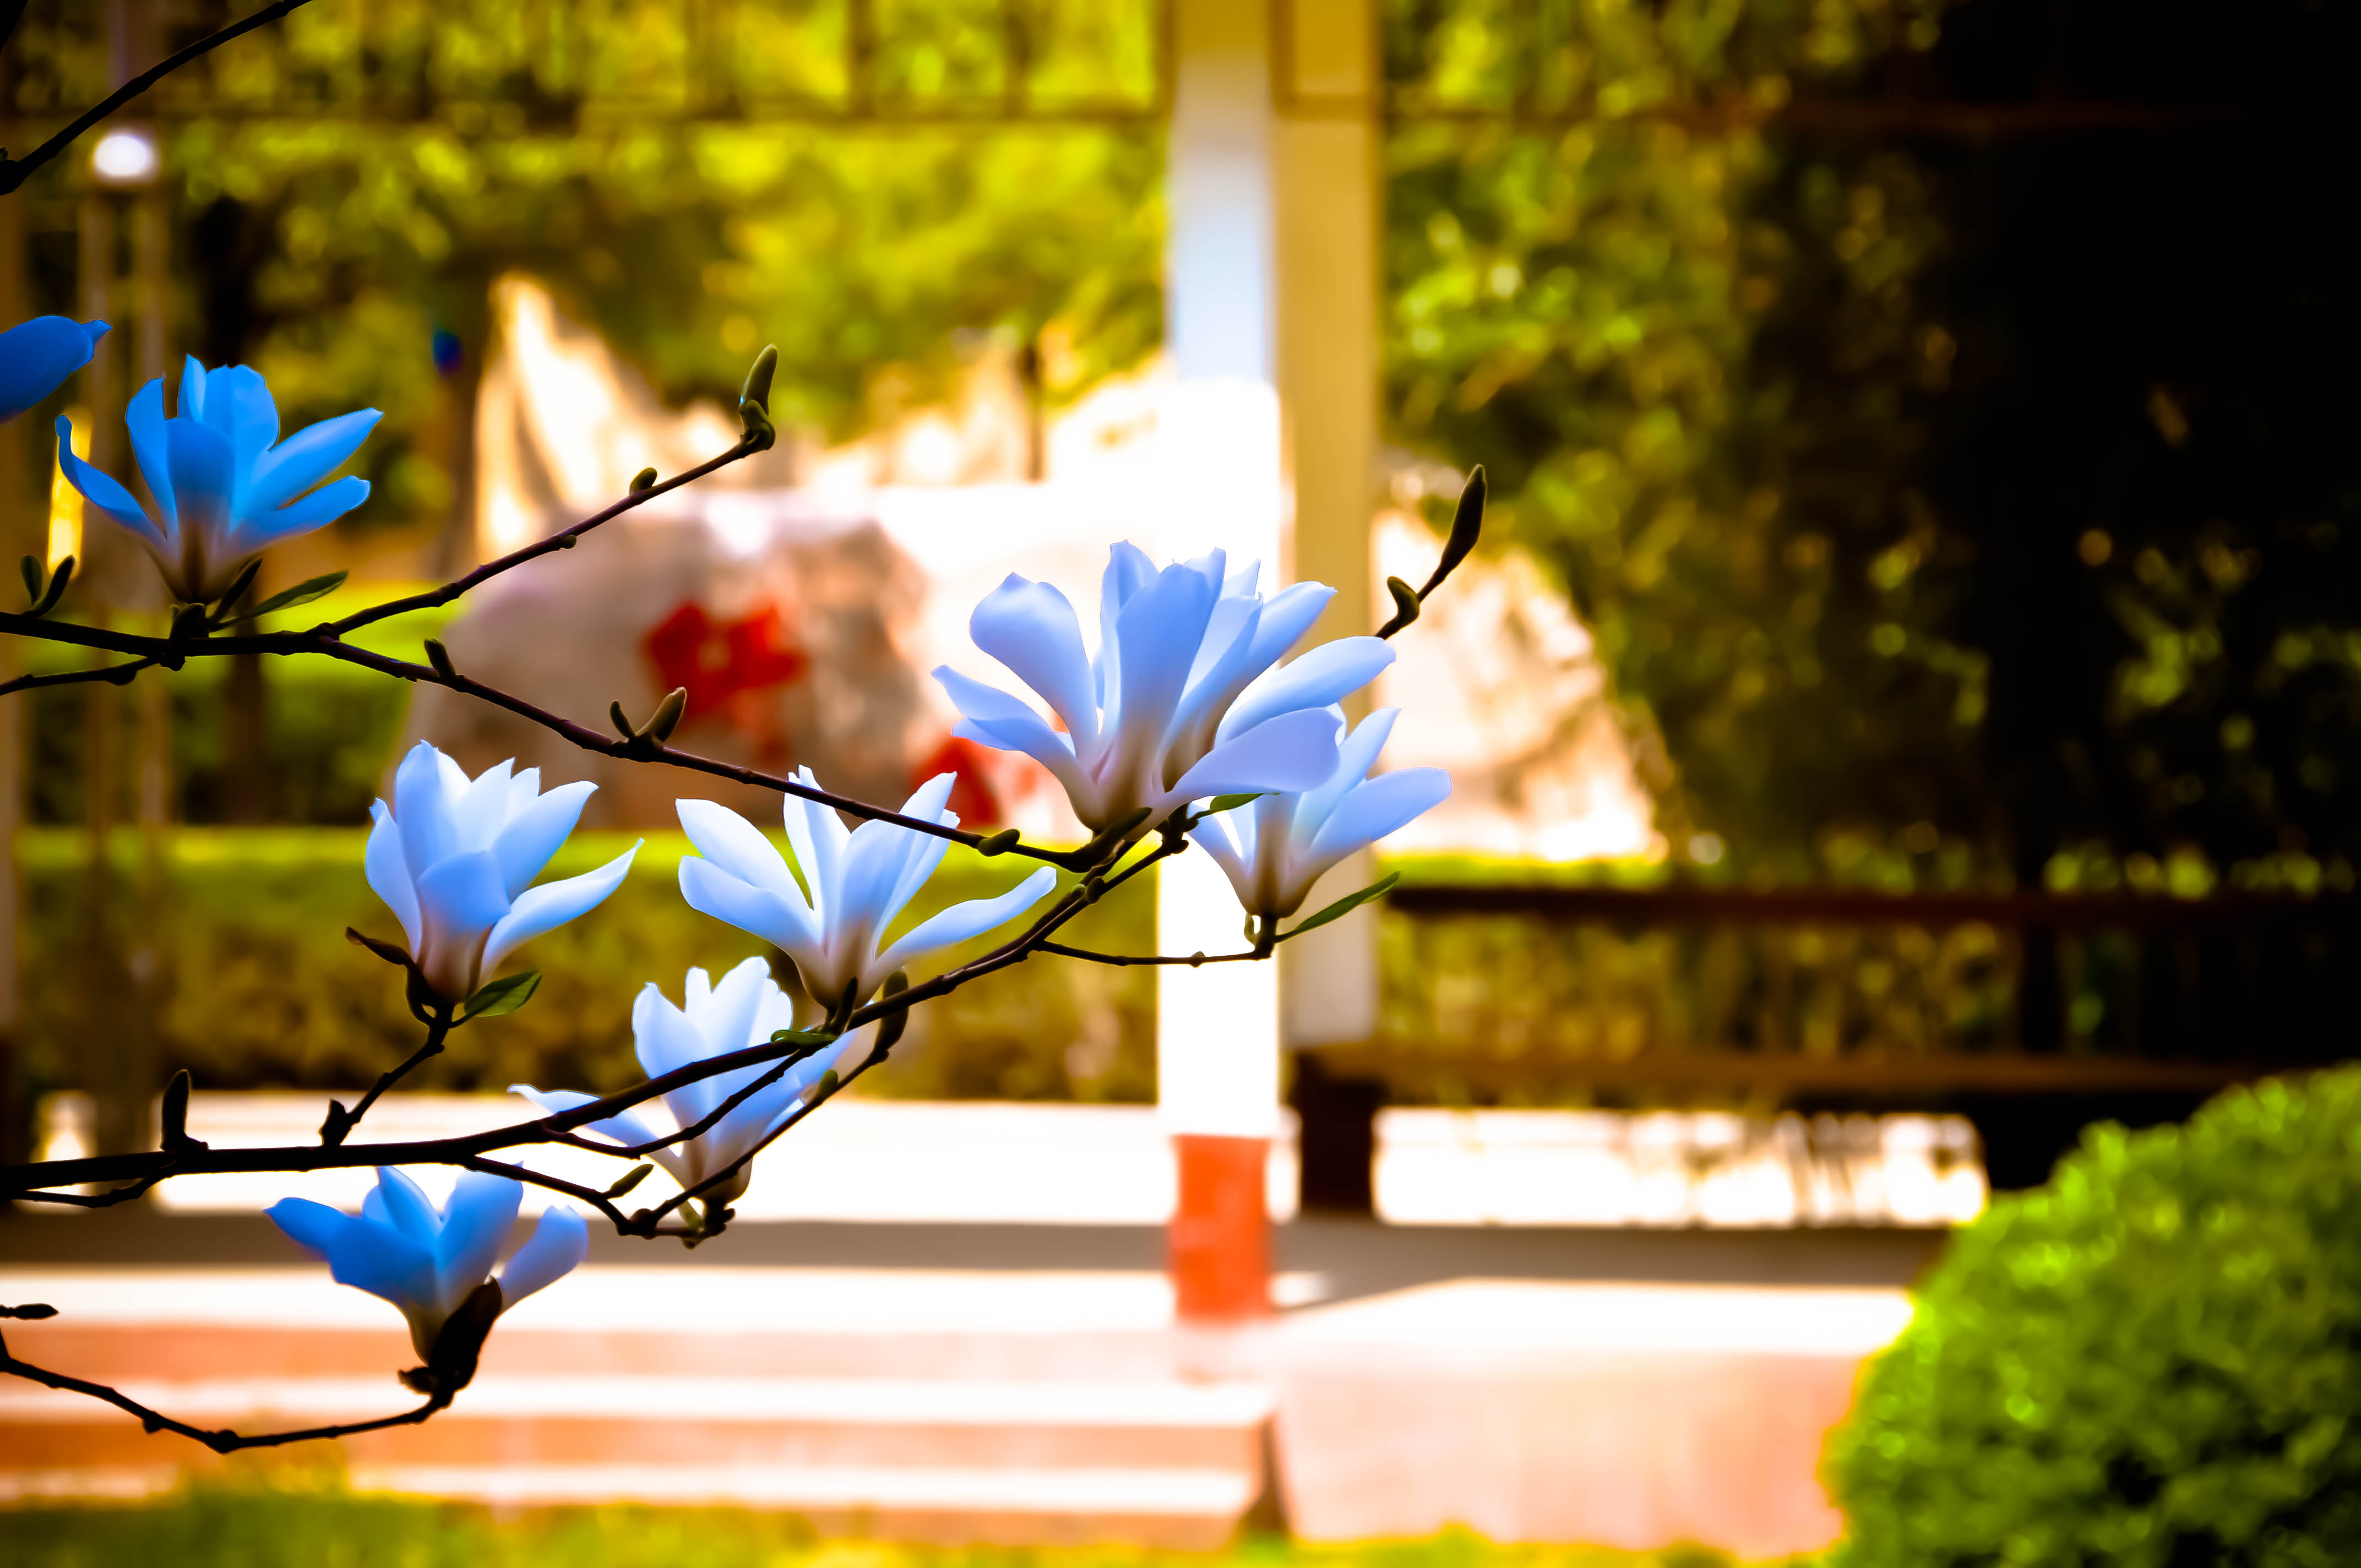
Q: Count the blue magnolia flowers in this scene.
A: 8